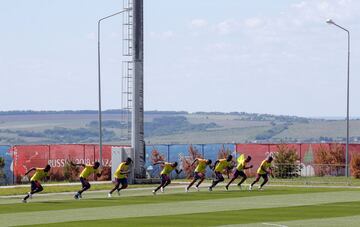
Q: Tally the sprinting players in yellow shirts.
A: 8